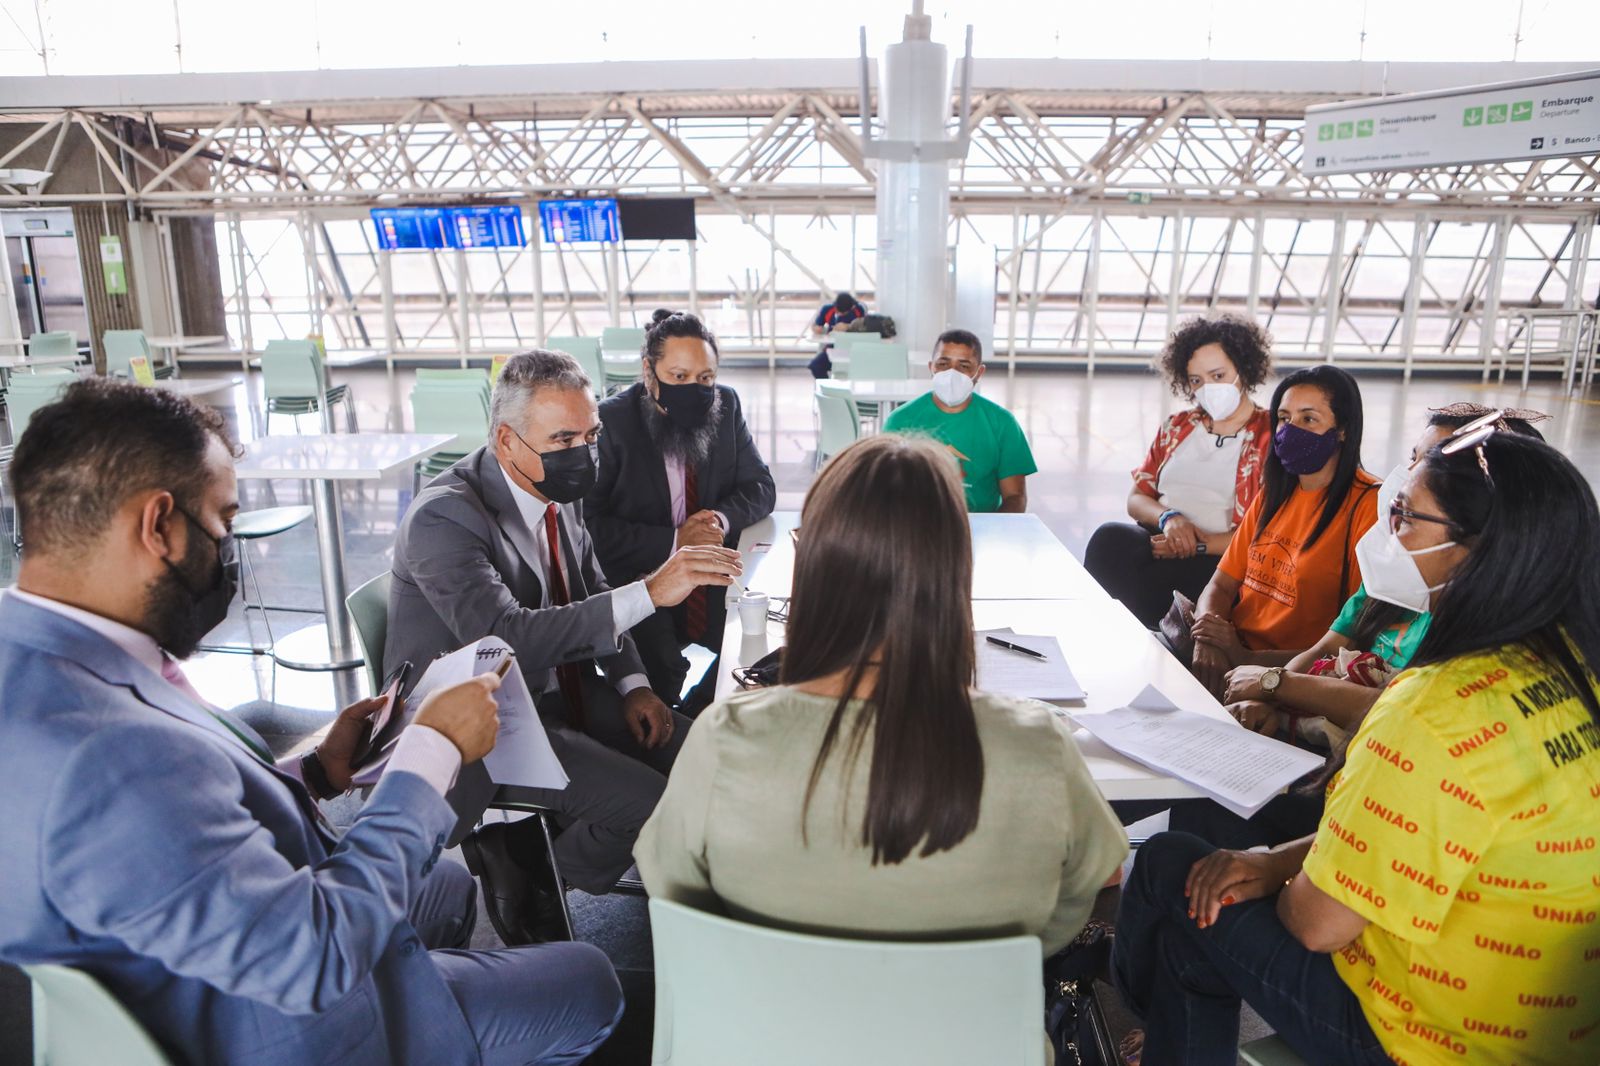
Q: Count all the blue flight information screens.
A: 3